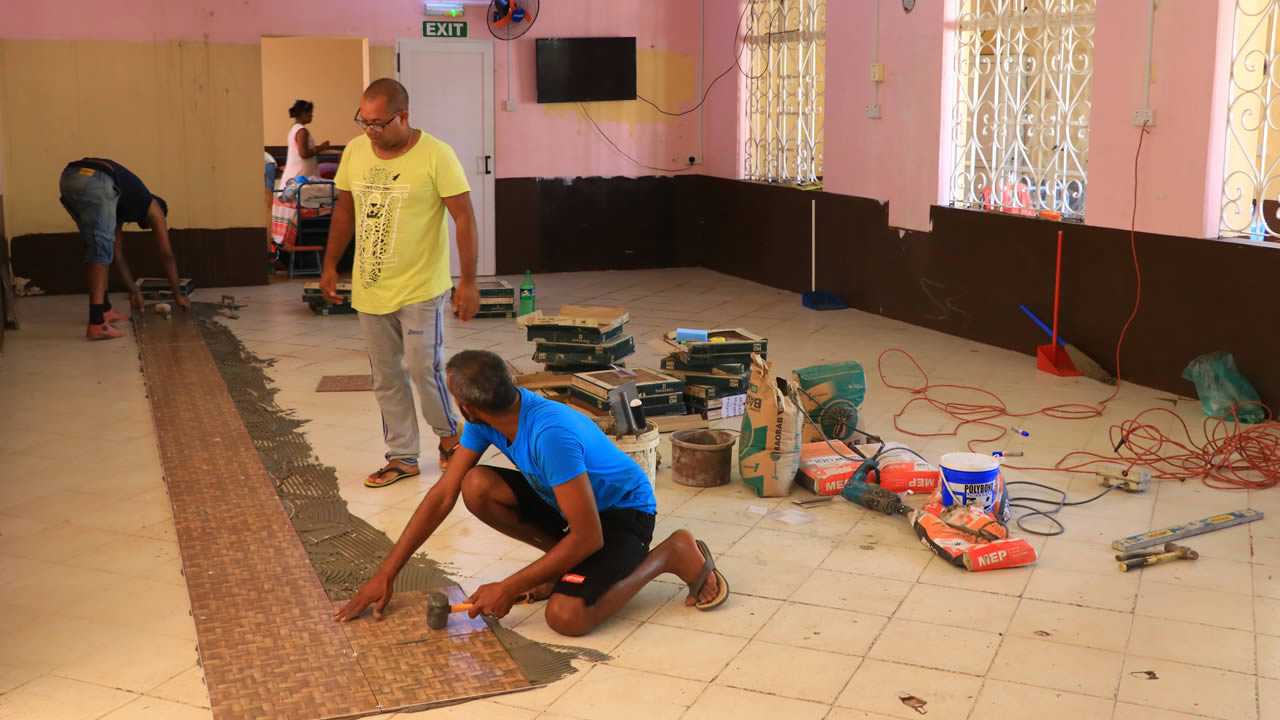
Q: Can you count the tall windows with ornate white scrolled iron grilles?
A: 3